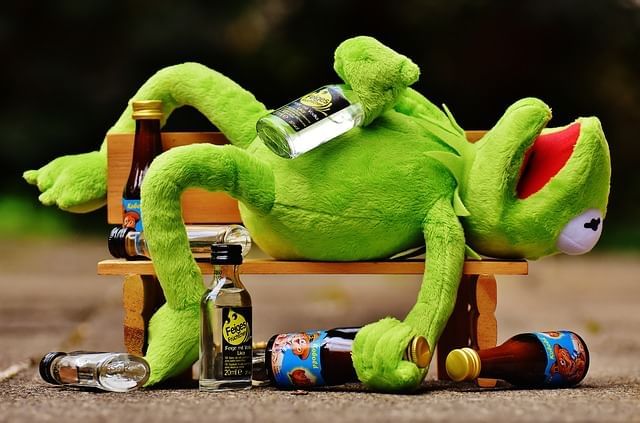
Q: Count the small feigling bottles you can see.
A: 4